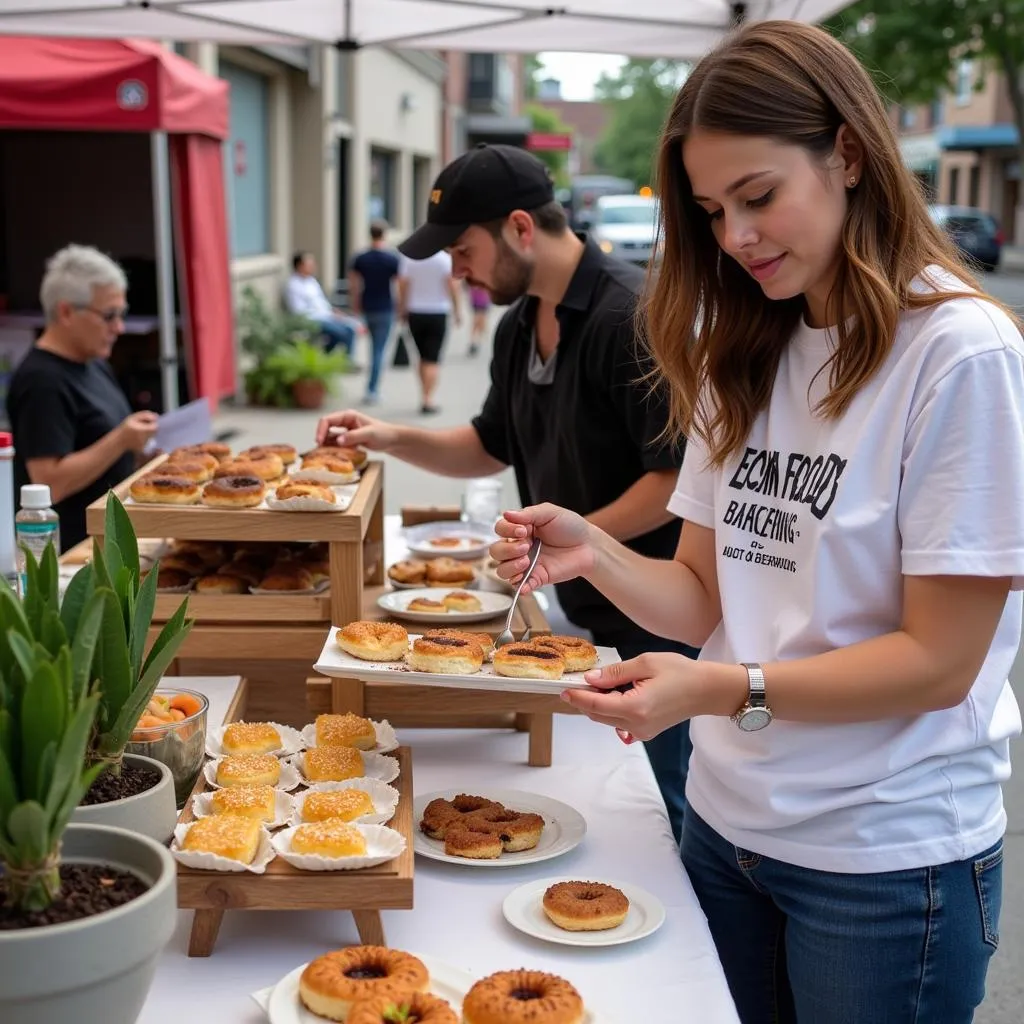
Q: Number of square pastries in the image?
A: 8